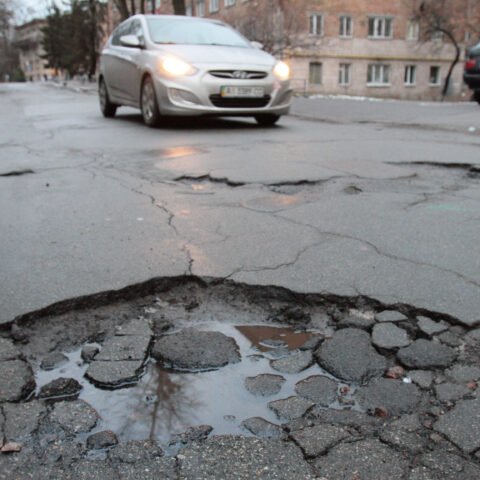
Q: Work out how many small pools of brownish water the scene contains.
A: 1